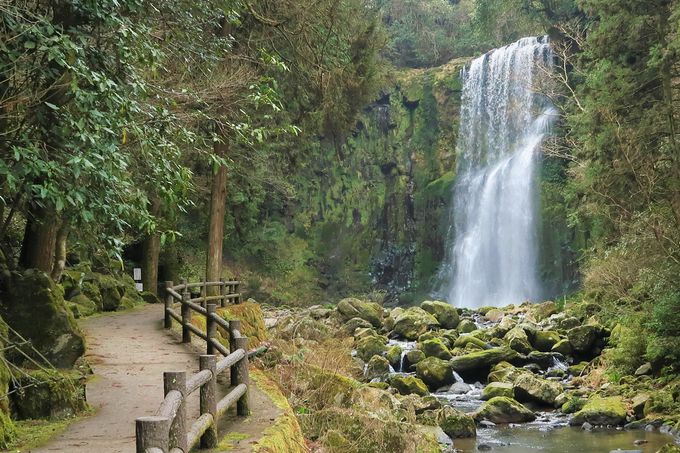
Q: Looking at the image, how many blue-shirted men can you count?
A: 0